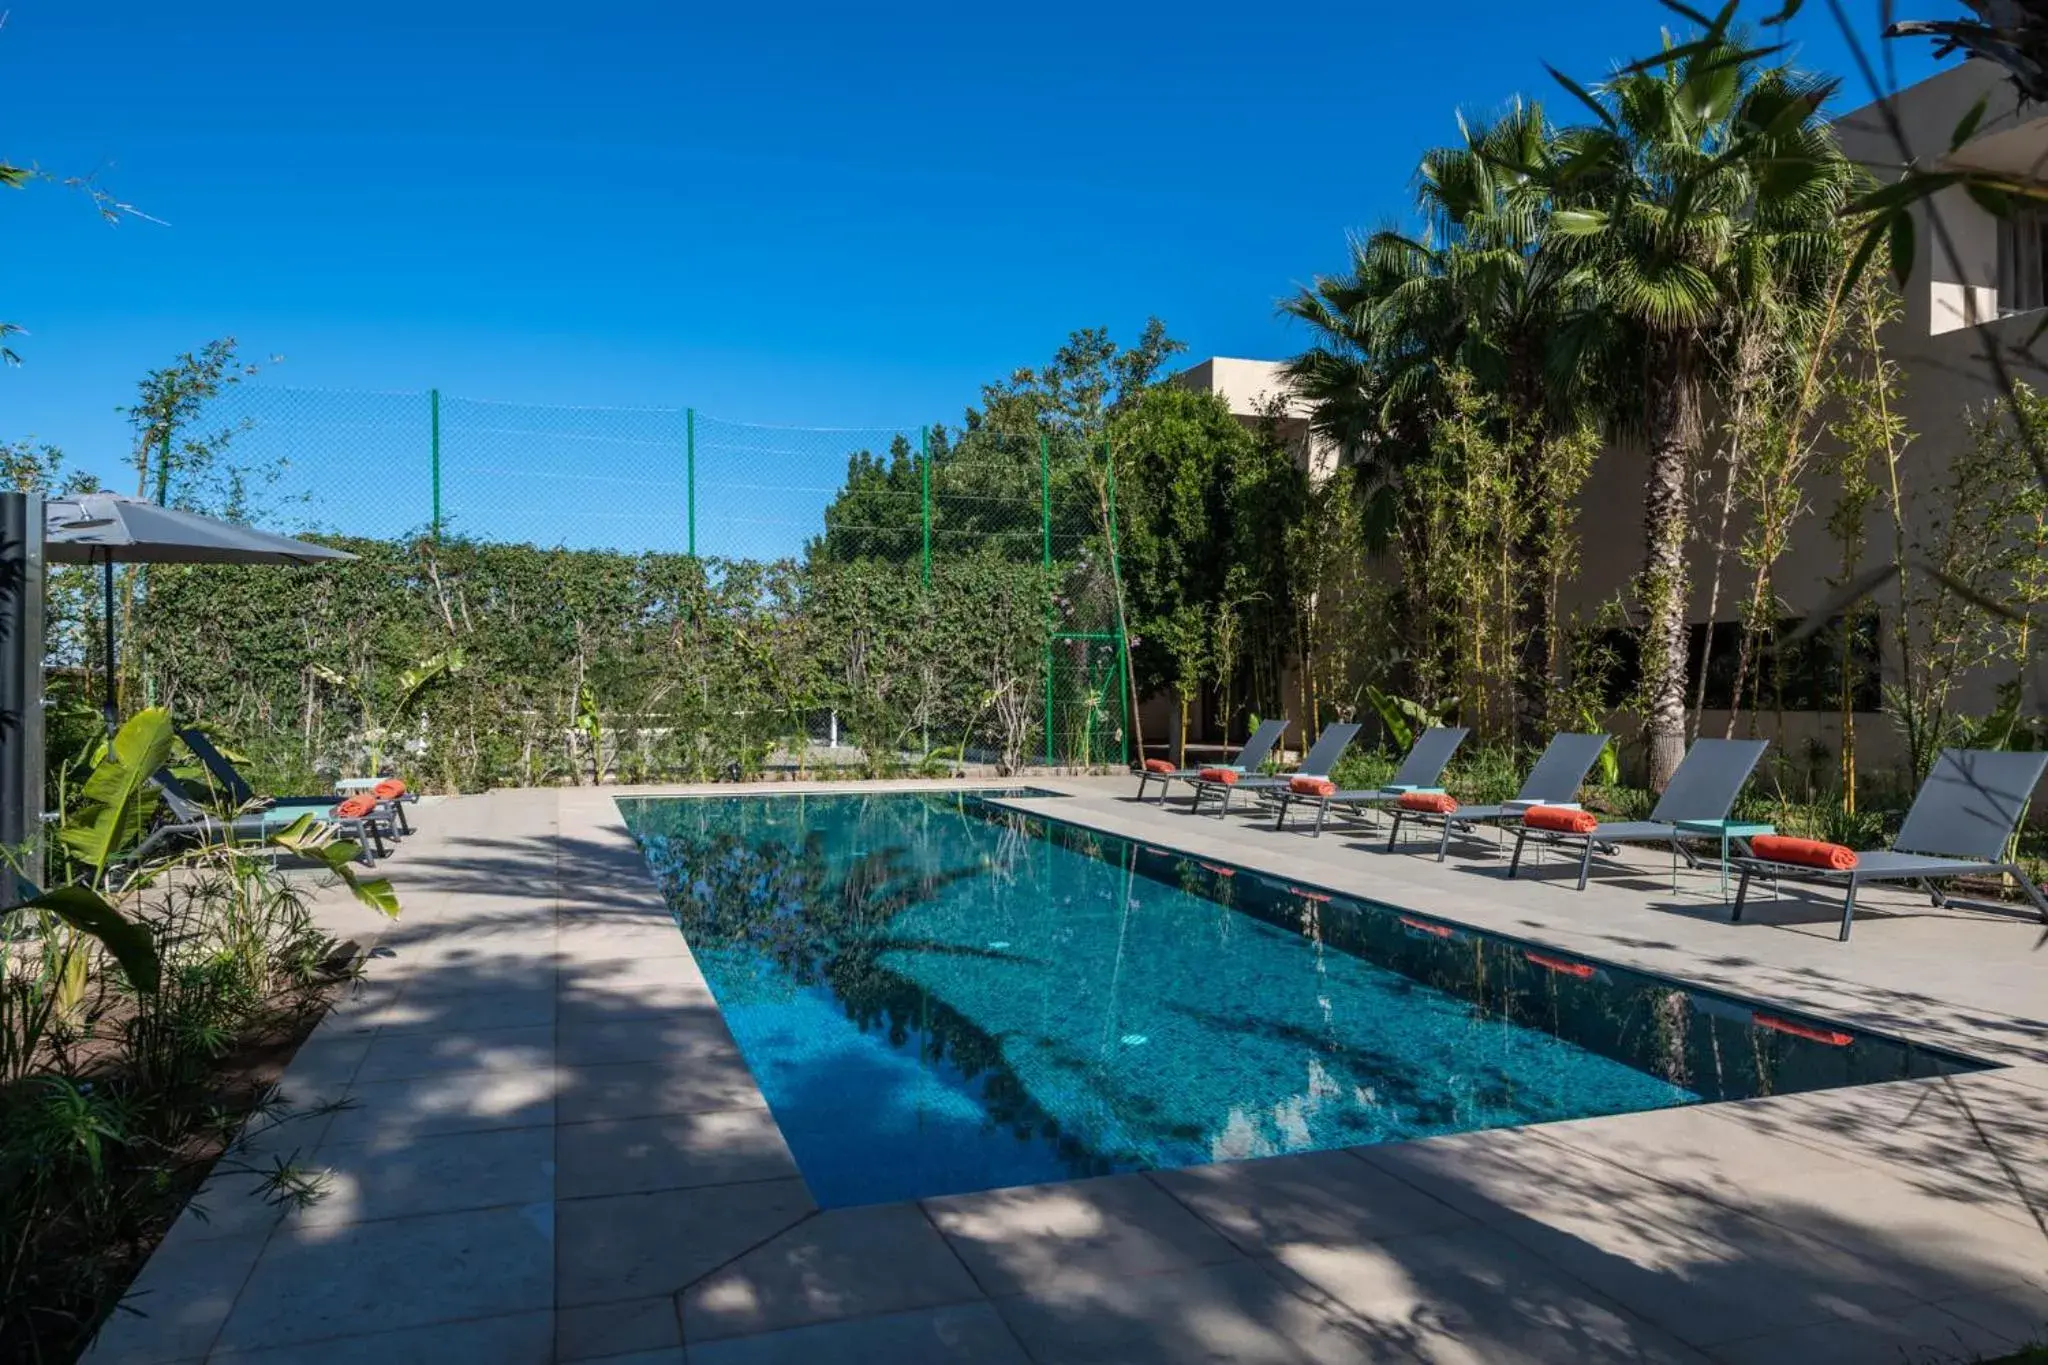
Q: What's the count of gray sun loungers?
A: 8